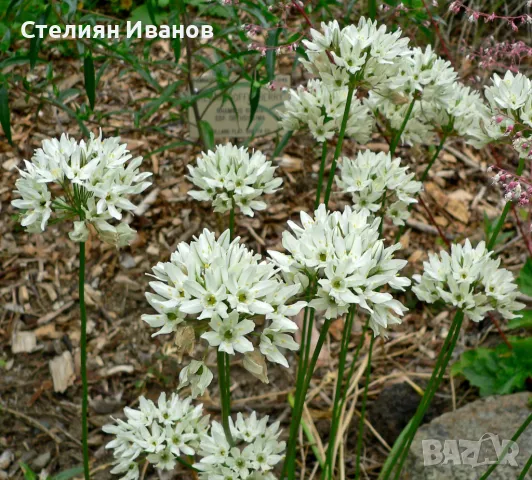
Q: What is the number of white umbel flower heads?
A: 13